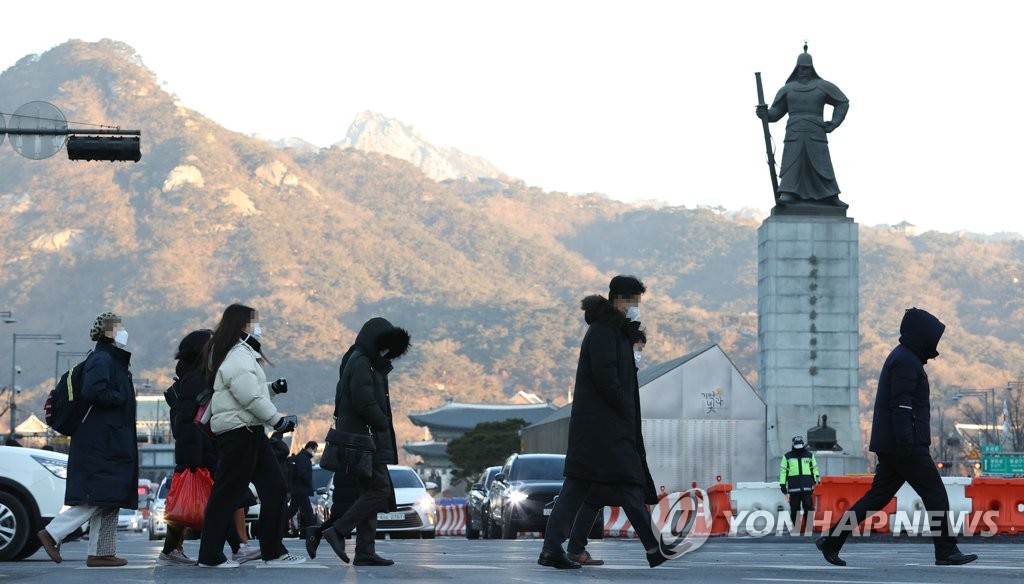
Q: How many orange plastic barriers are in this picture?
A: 3